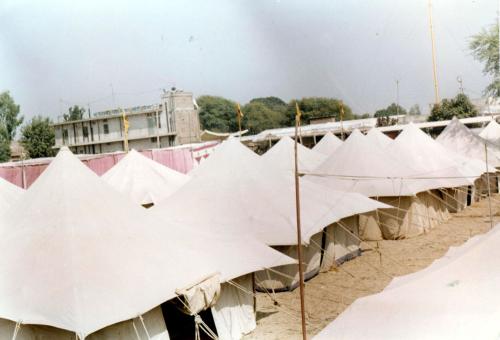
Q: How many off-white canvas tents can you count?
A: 12